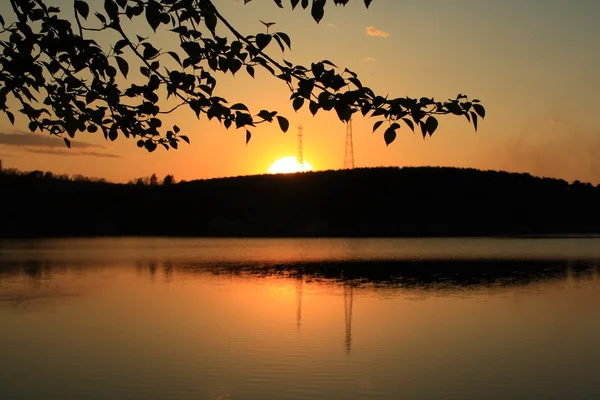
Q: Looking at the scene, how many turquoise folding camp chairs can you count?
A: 0